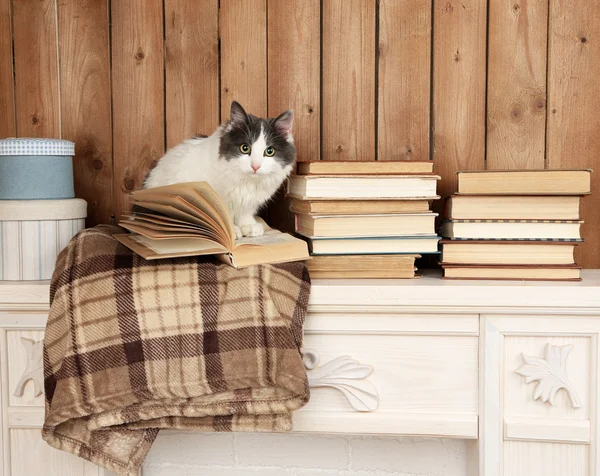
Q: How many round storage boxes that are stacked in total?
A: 2